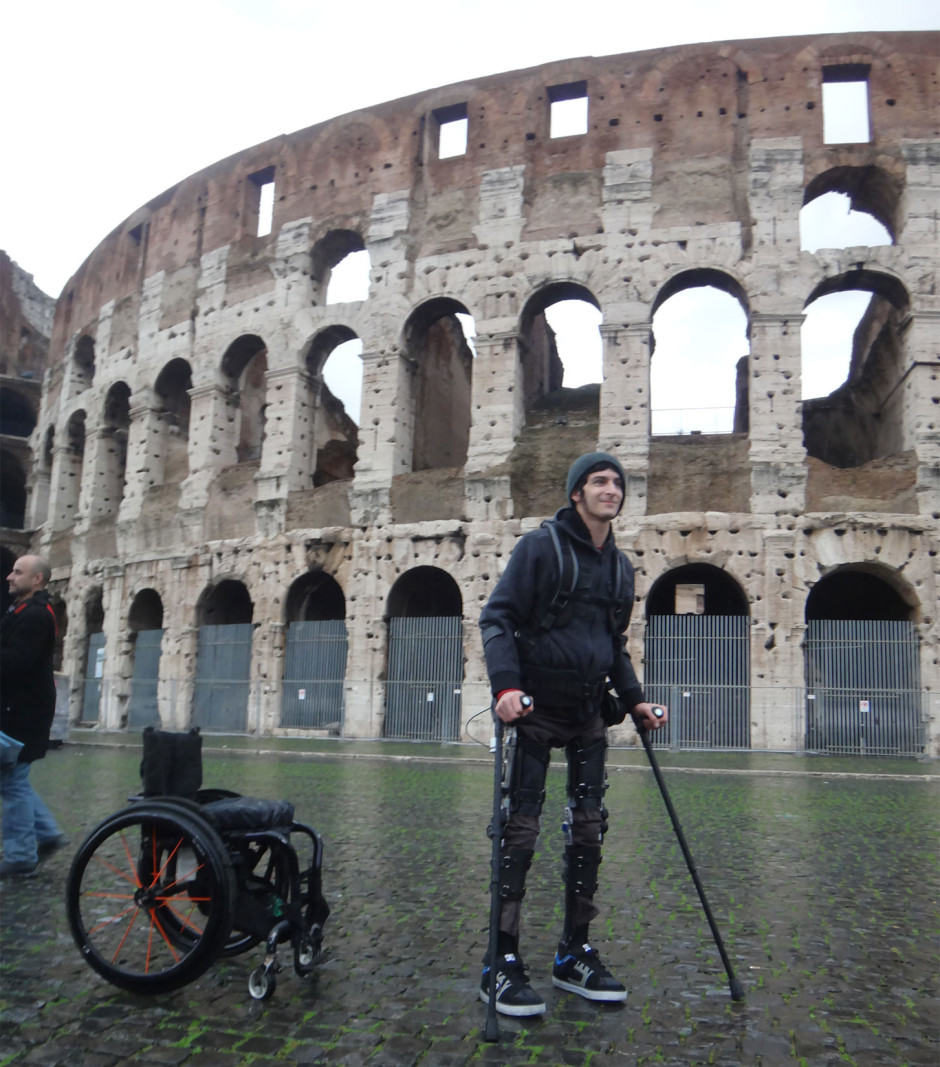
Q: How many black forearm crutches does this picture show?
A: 2